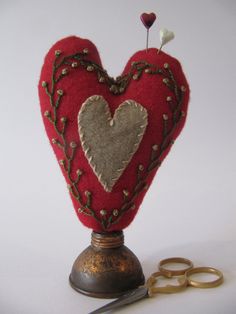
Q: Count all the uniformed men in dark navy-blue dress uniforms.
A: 0